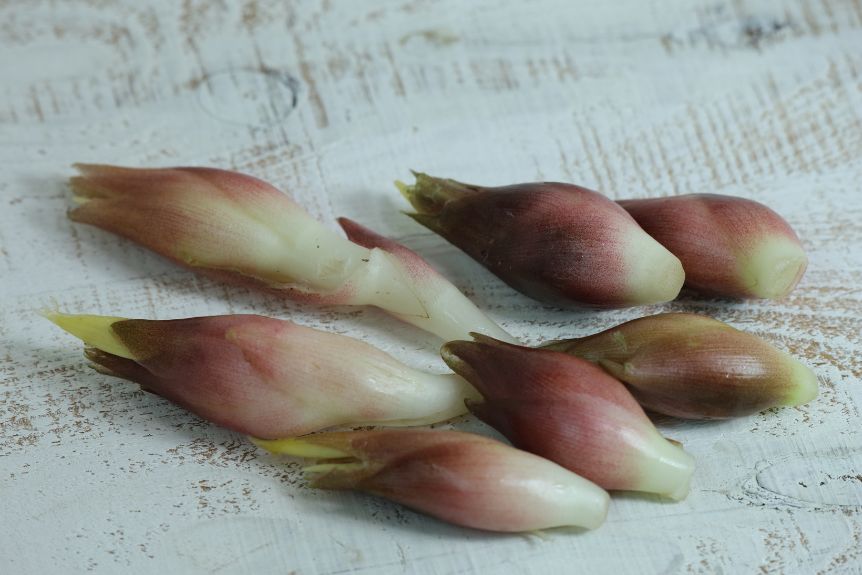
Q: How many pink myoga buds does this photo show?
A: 7